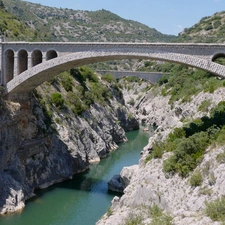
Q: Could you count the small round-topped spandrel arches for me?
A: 5